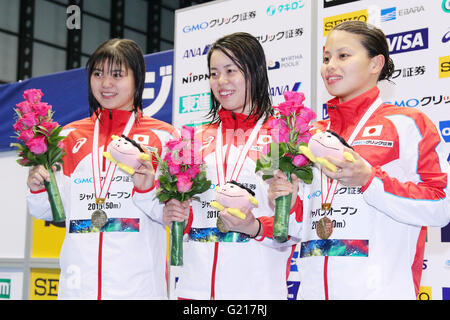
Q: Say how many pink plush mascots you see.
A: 3